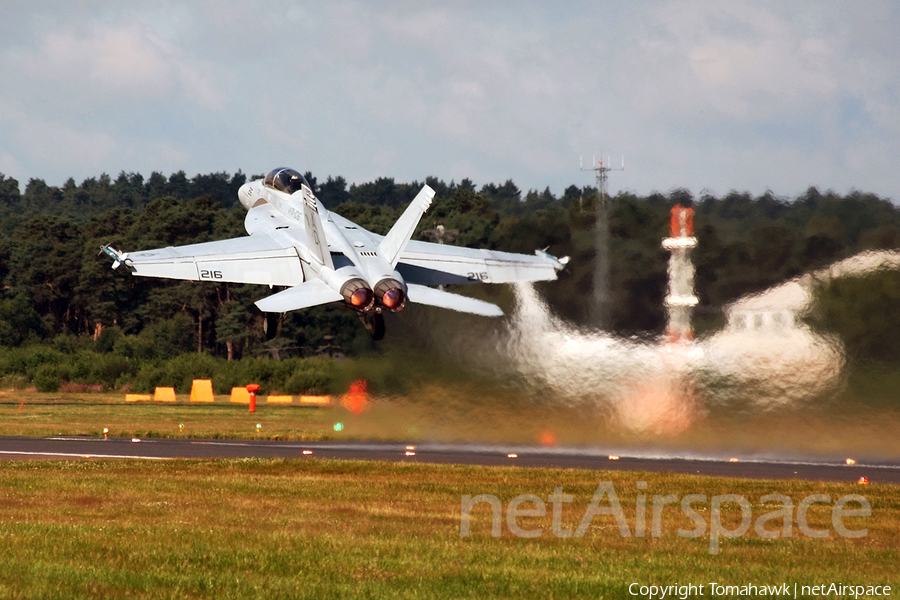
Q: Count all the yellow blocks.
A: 6